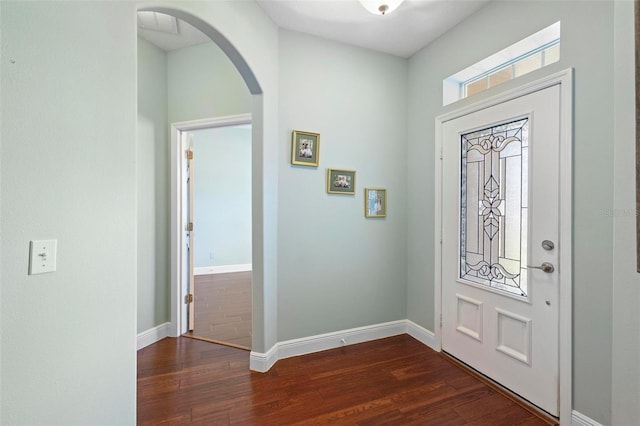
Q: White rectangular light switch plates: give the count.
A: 1